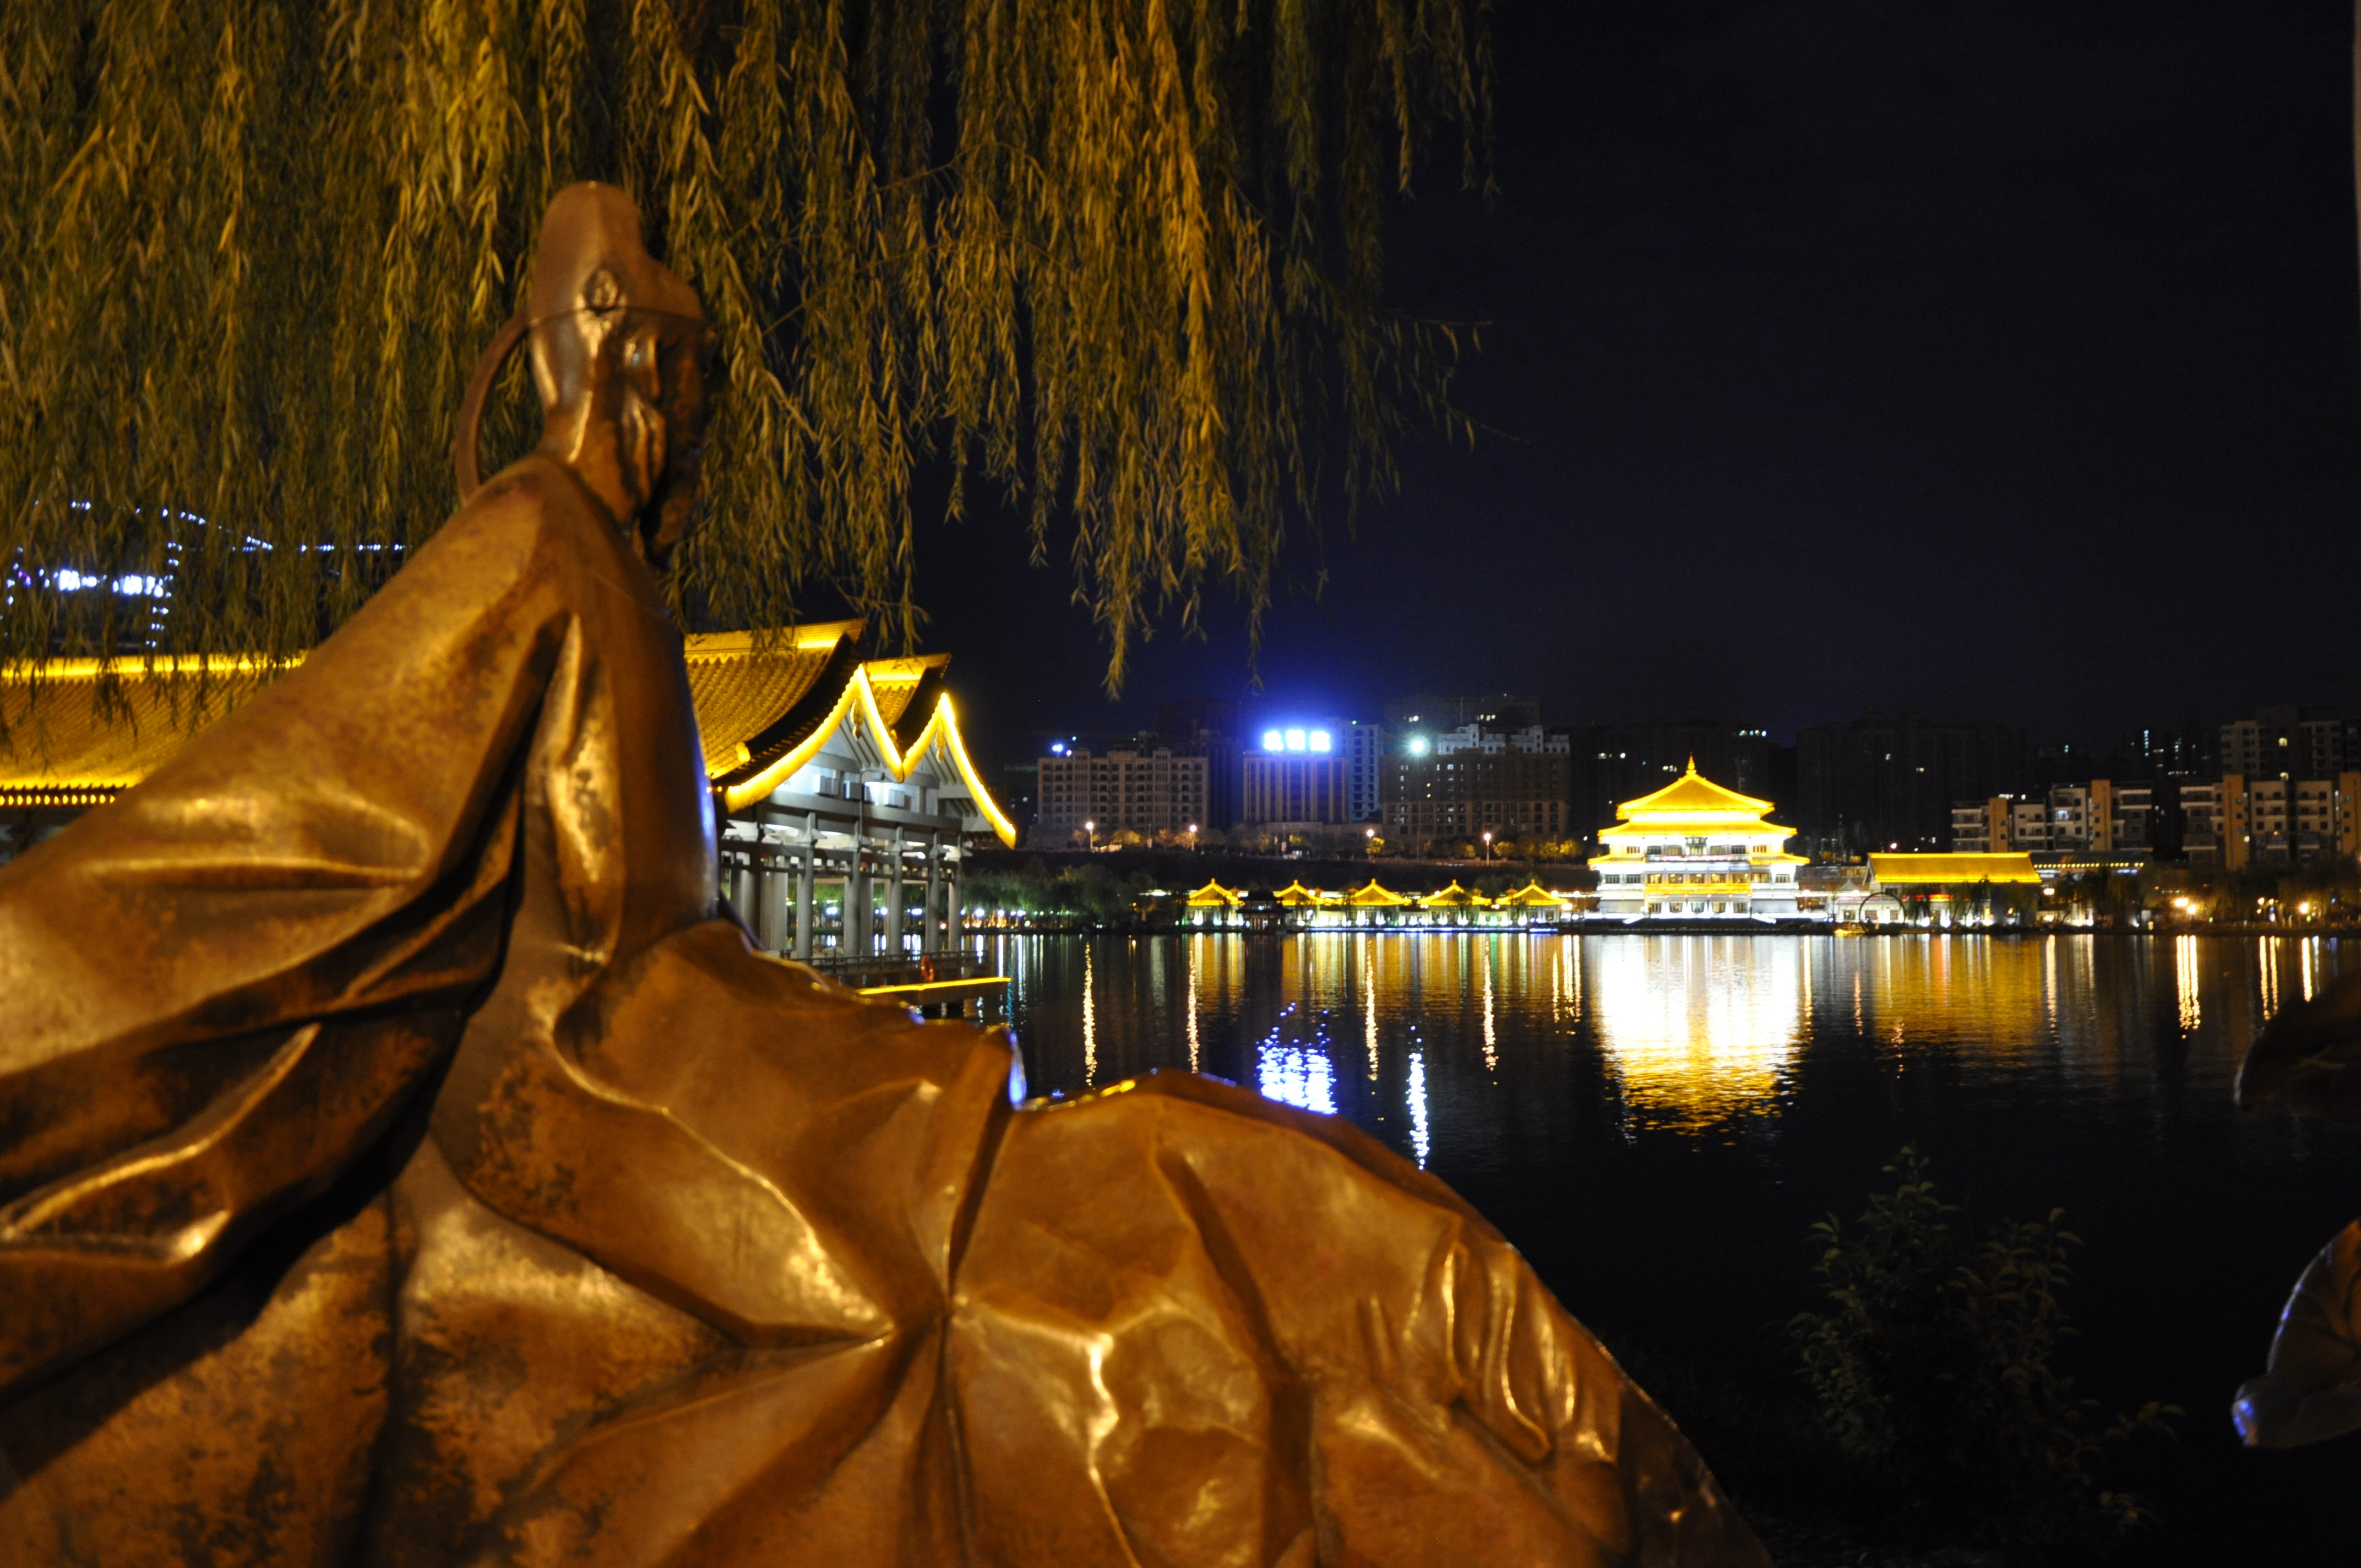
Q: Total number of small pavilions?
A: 5